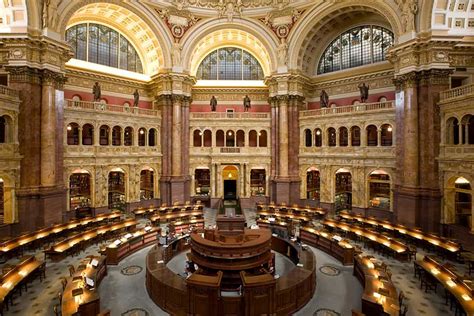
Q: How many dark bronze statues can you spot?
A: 6